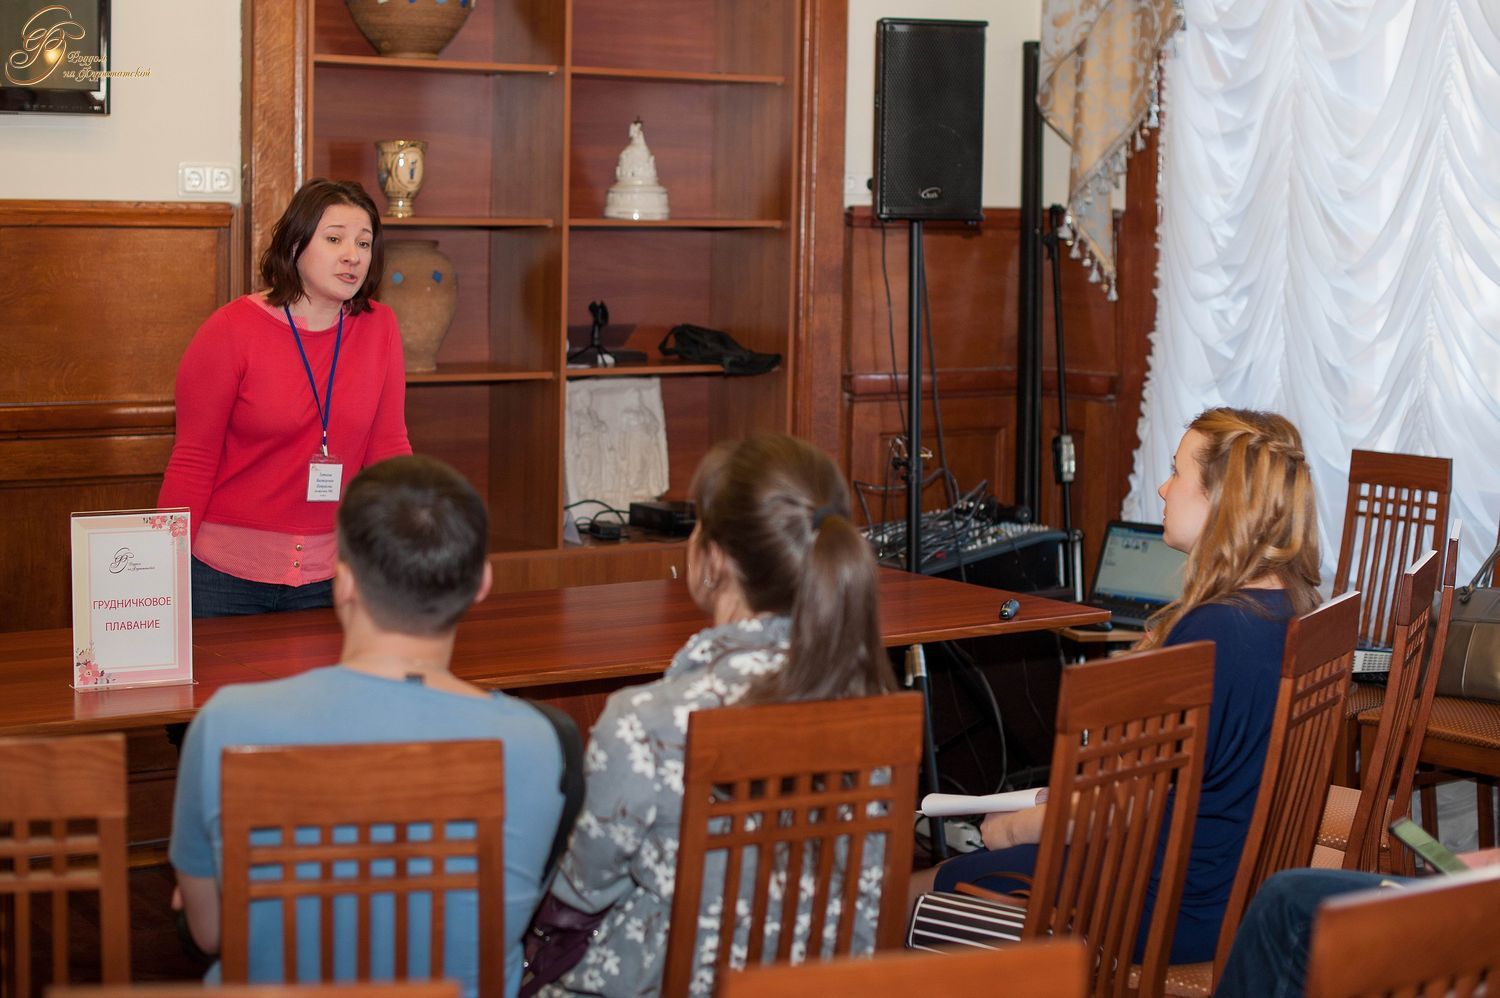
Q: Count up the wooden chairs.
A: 12